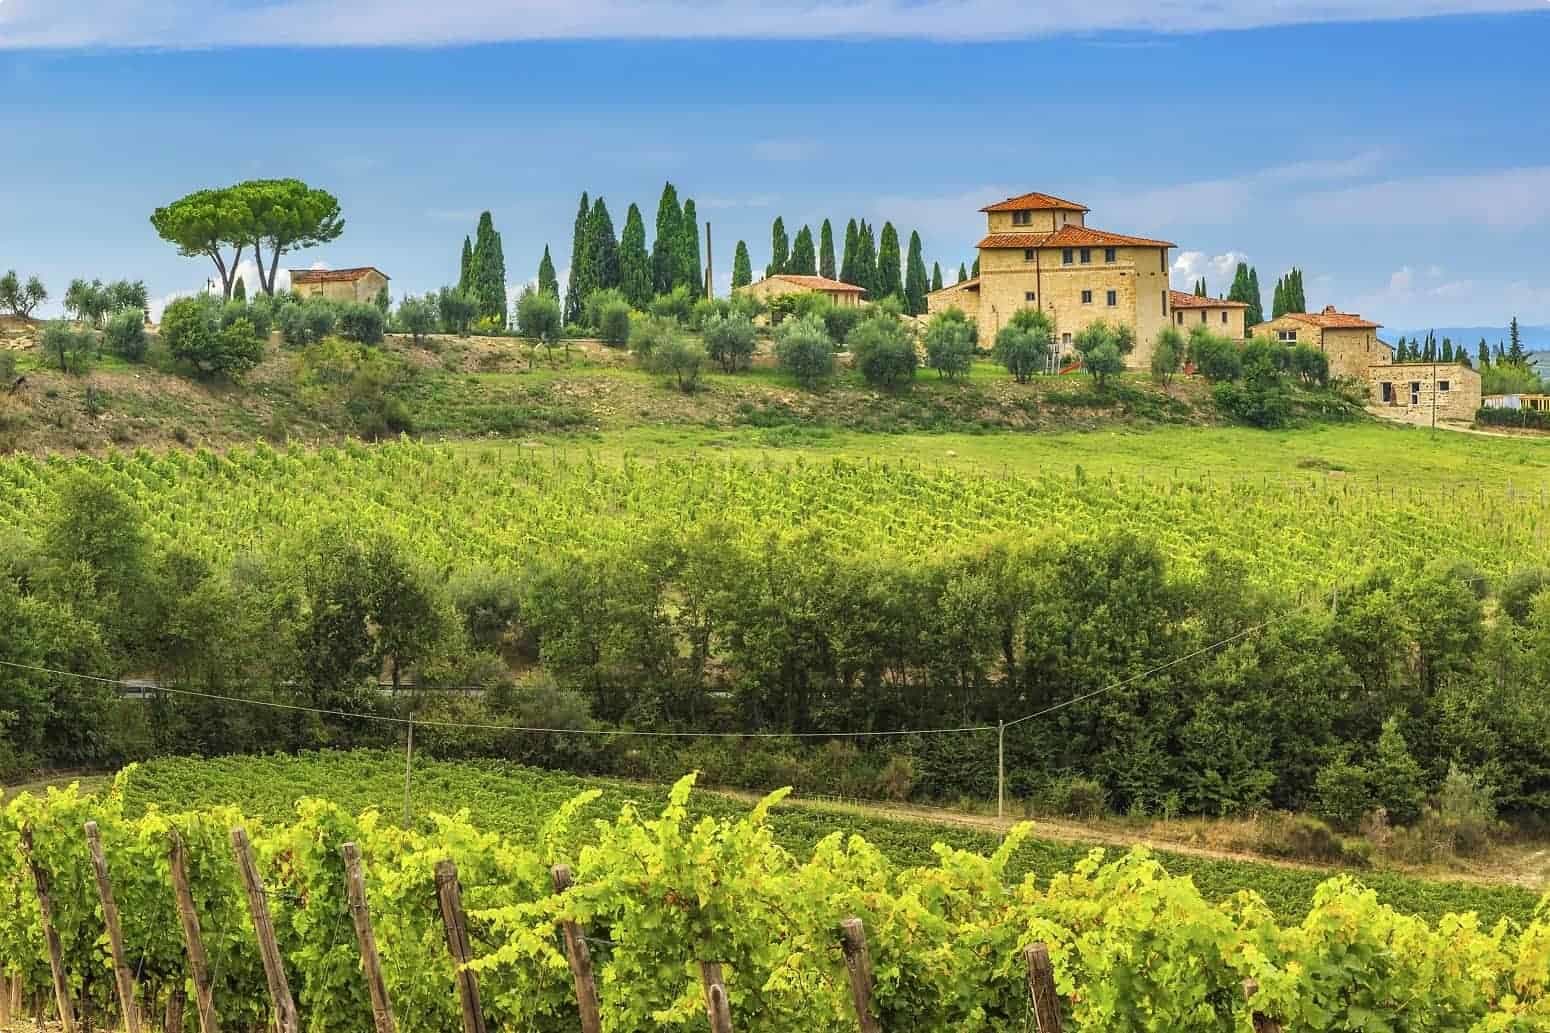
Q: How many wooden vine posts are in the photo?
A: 11